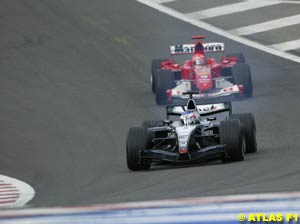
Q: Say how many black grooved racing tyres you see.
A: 8